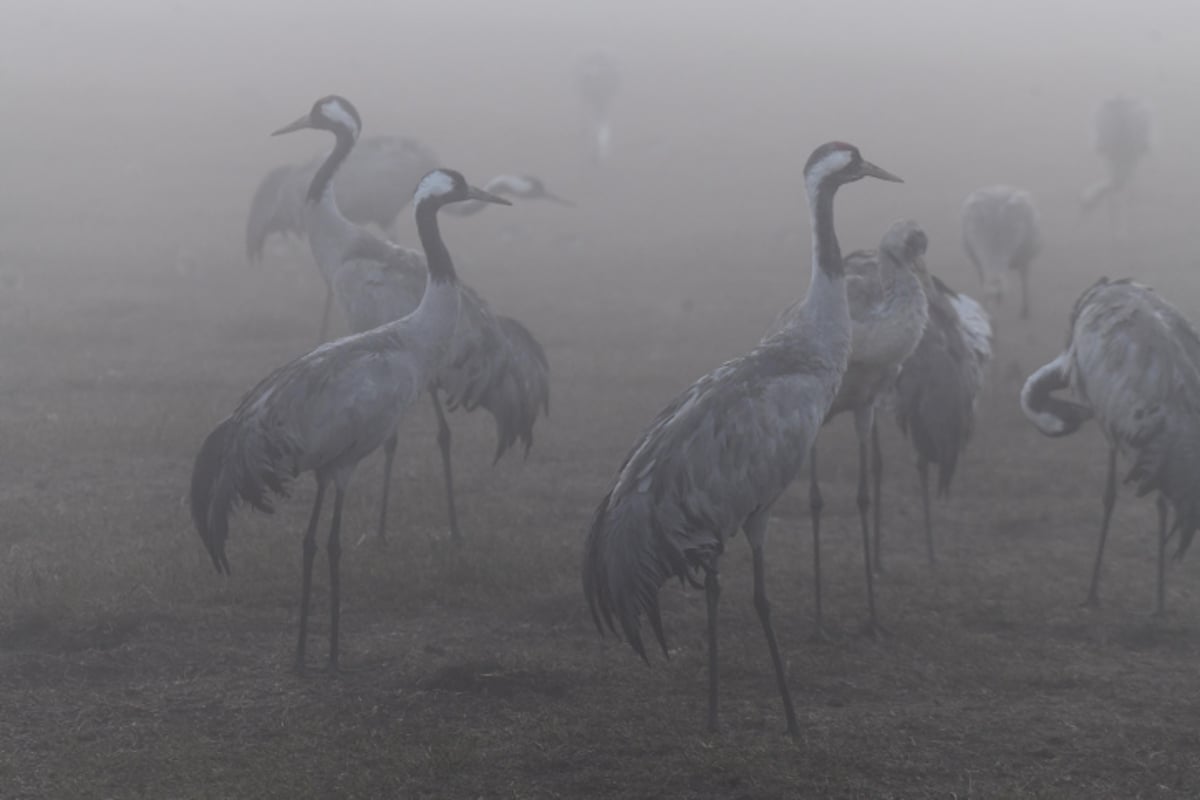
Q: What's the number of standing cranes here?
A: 10